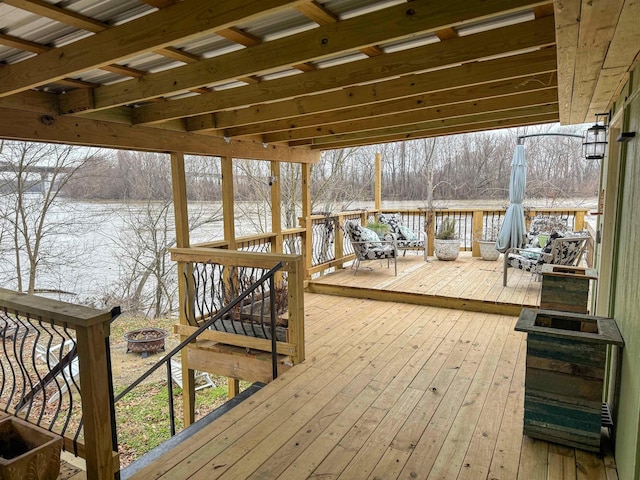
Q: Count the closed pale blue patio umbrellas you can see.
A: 1